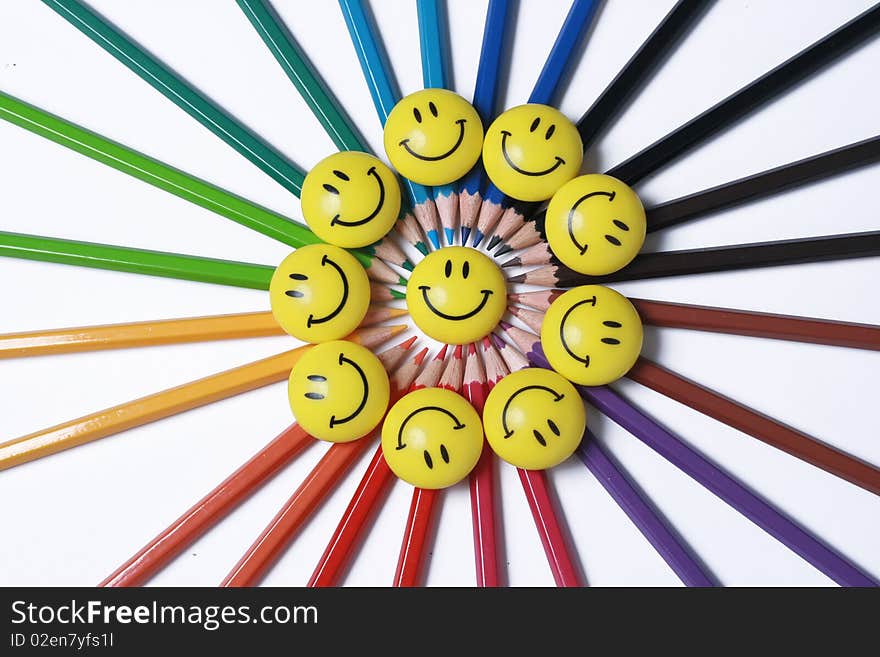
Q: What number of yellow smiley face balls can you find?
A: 10